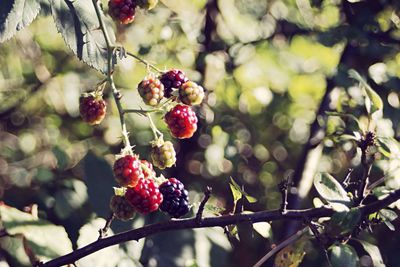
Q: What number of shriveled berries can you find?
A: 0